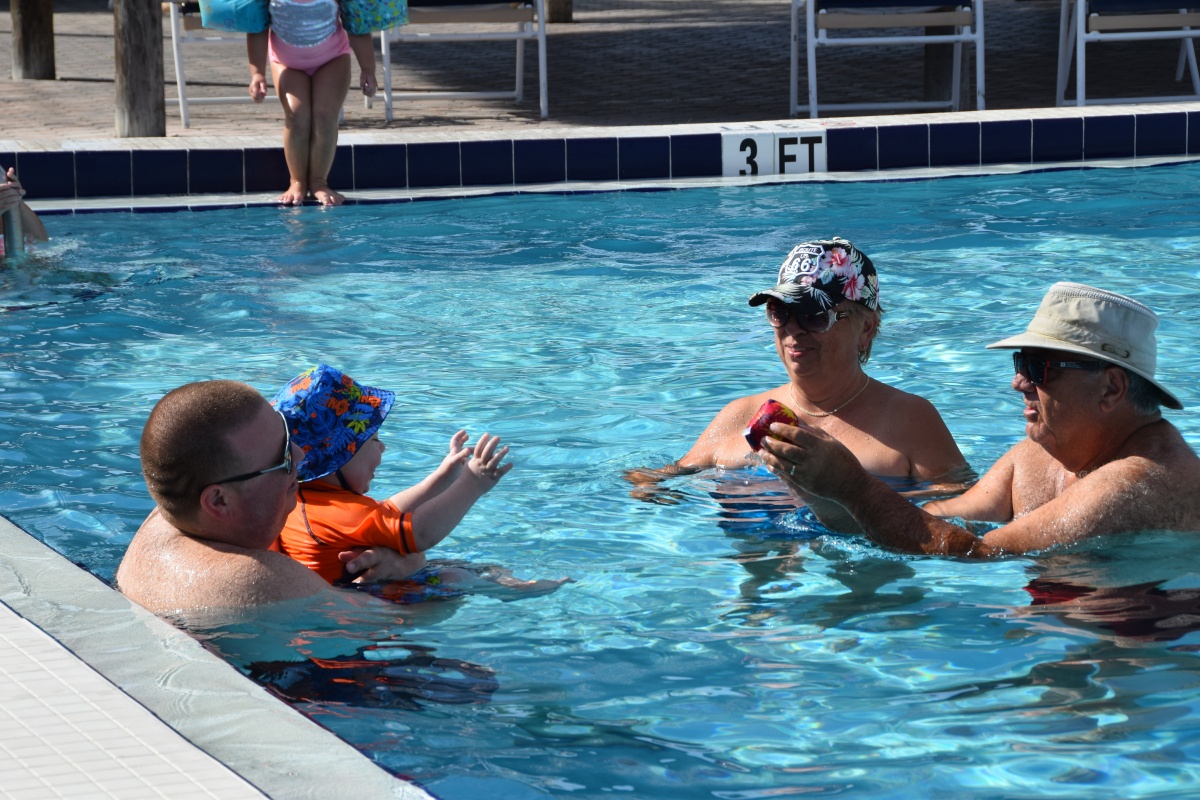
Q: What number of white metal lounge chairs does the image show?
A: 4